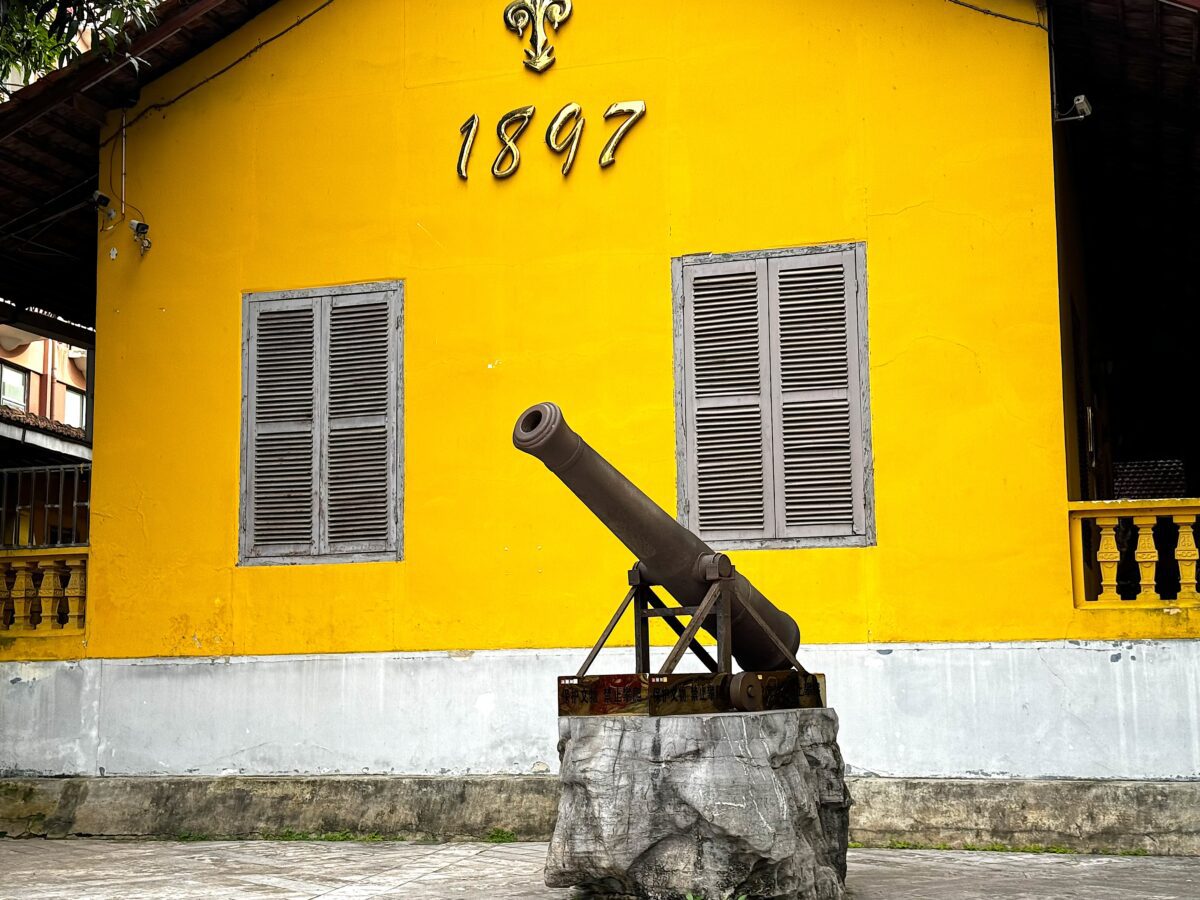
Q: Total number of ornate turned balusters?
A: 7